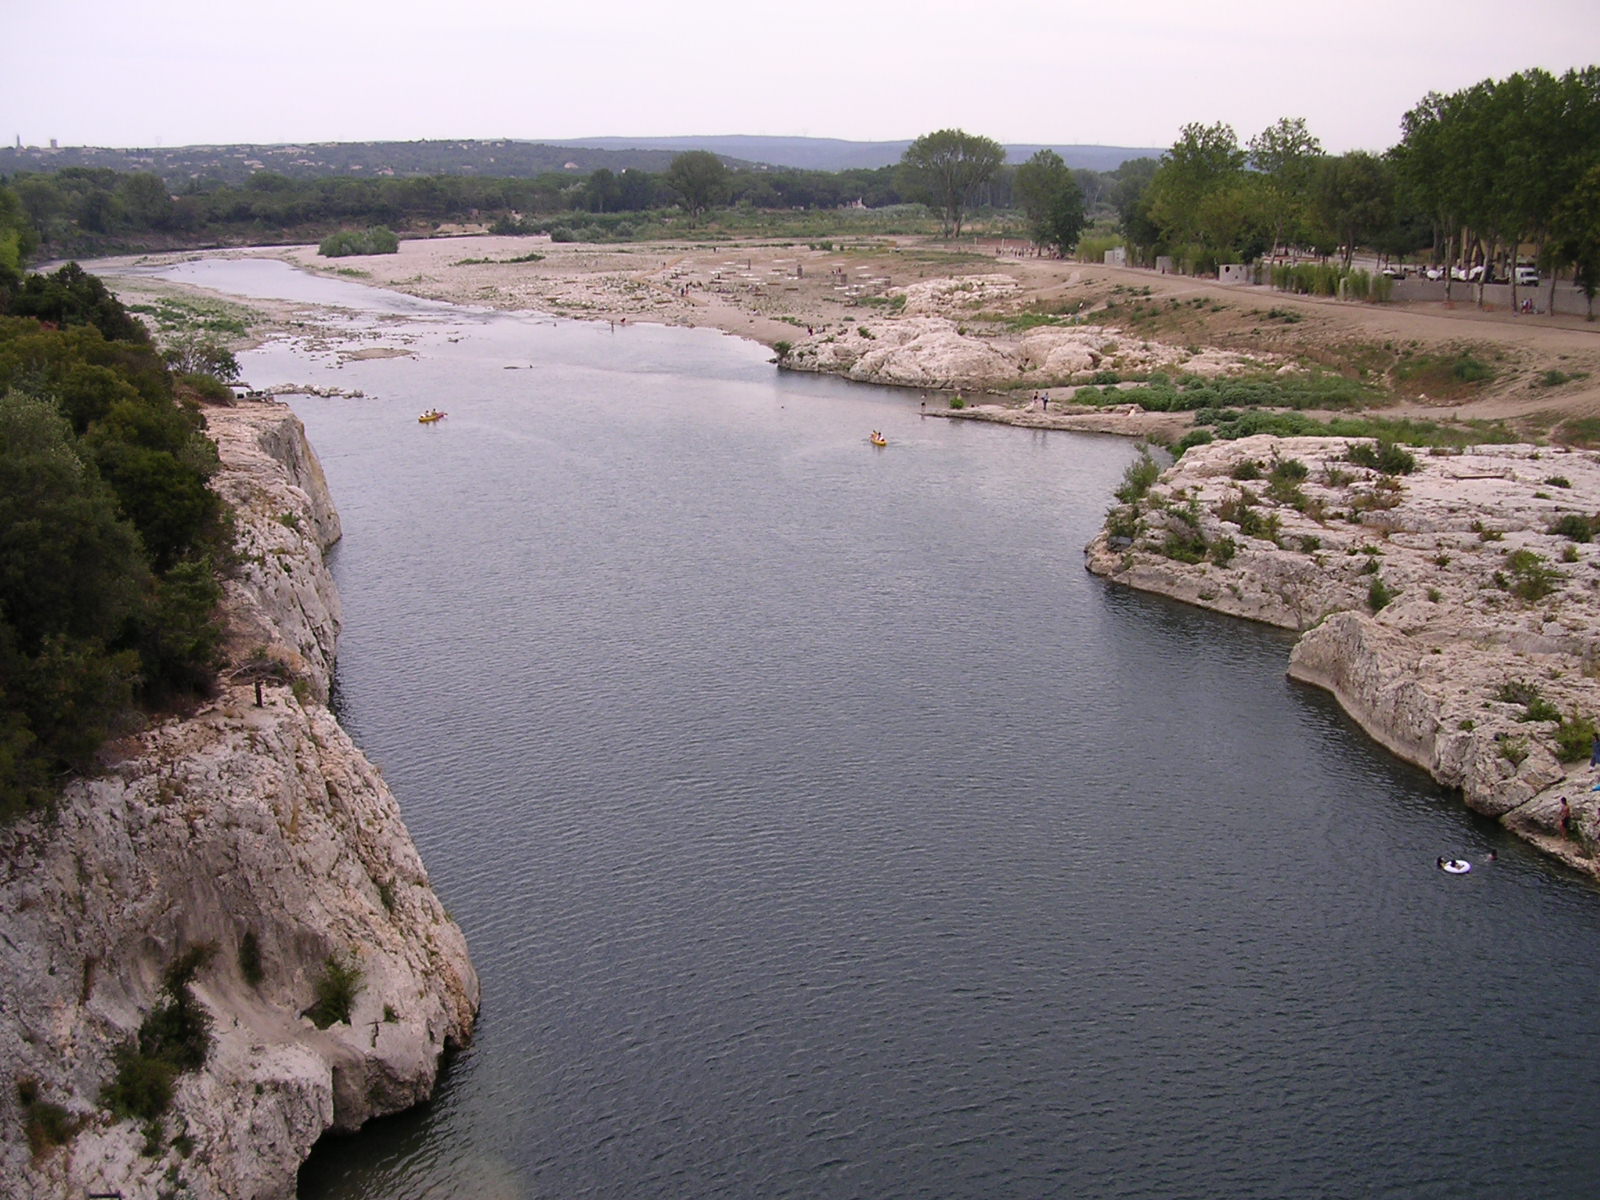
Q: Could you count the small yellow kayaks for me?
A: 2